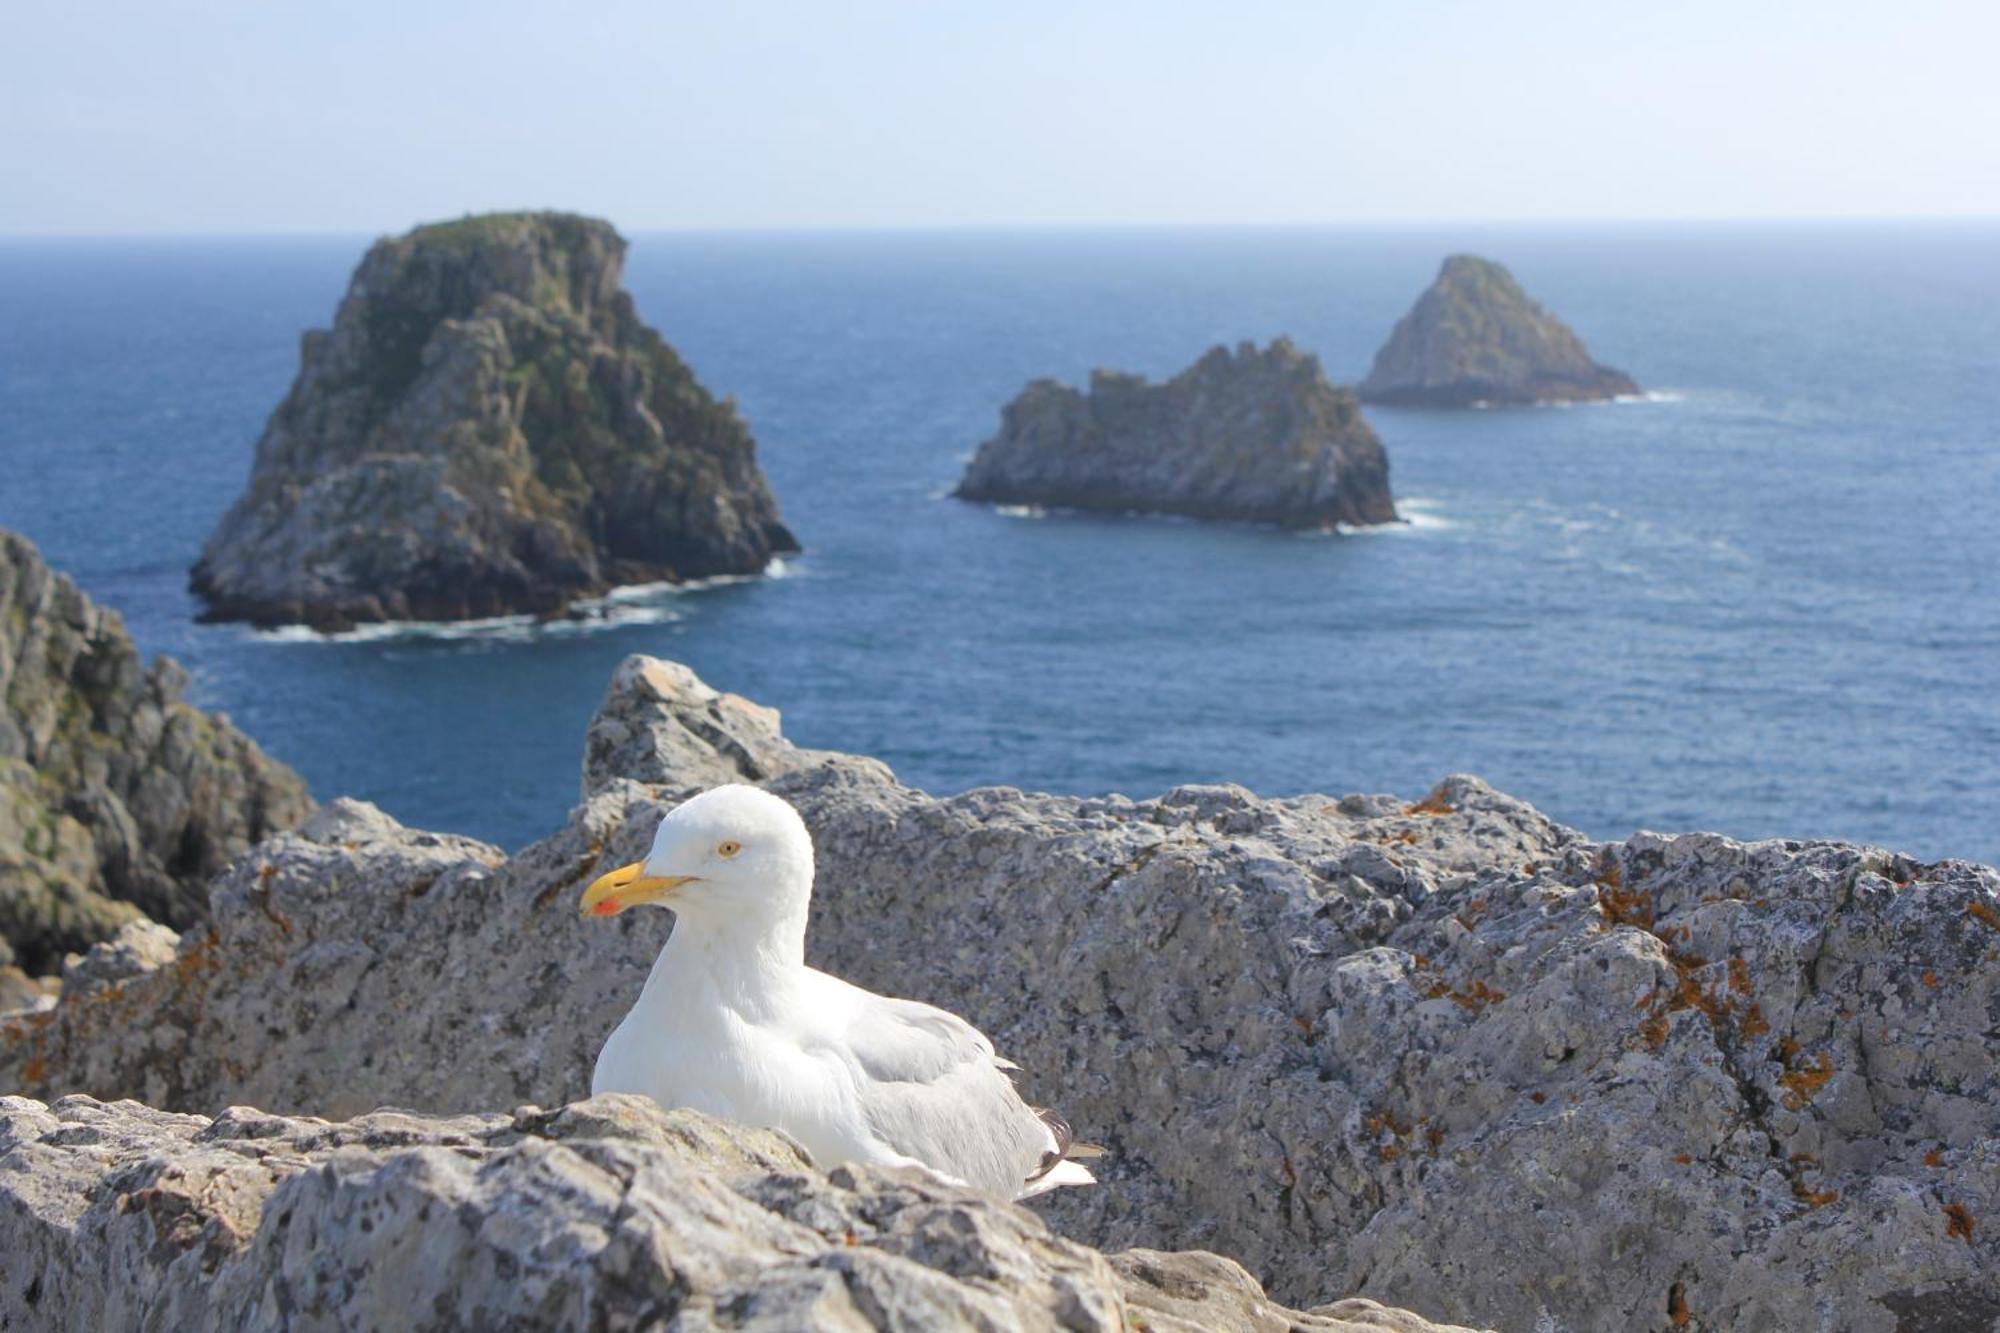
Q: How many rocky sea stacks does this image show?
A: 3